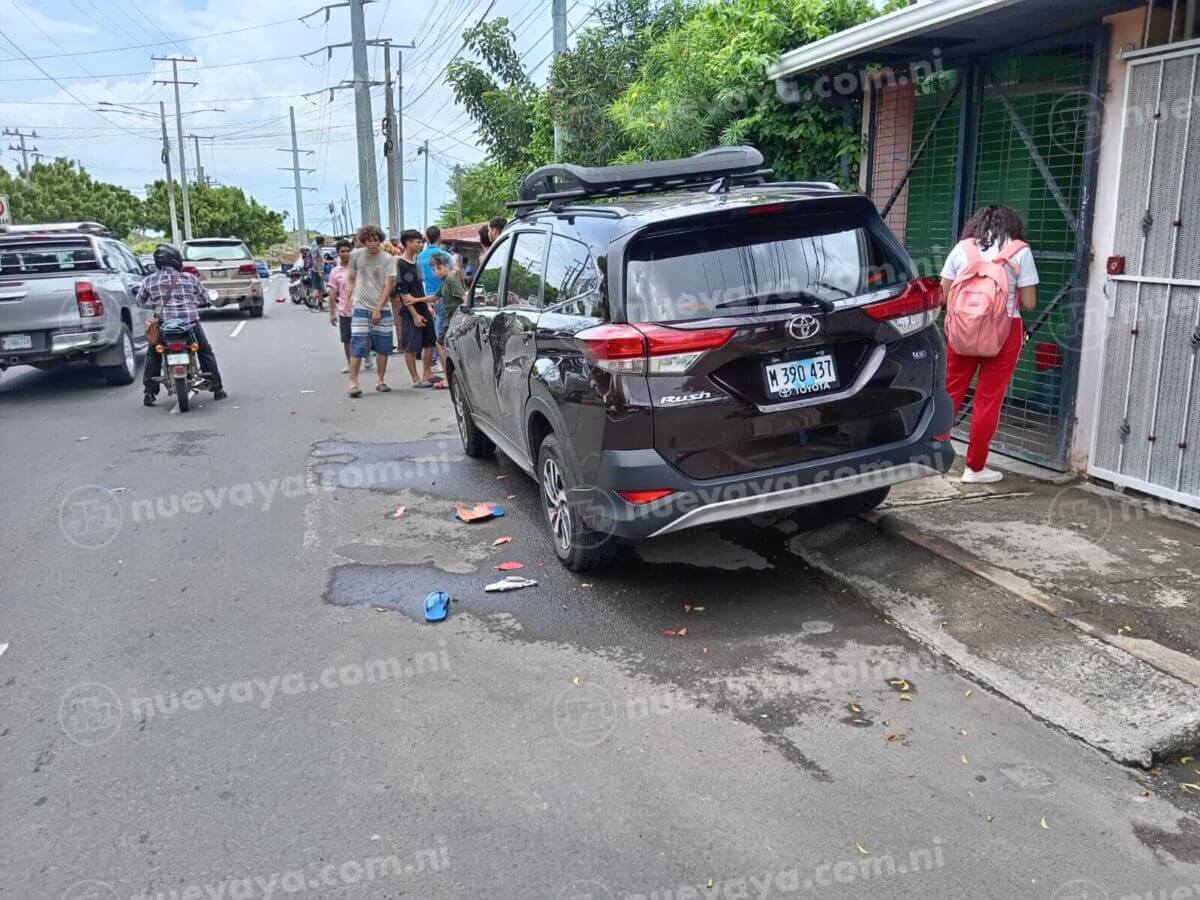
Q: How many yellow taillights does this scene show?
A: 2